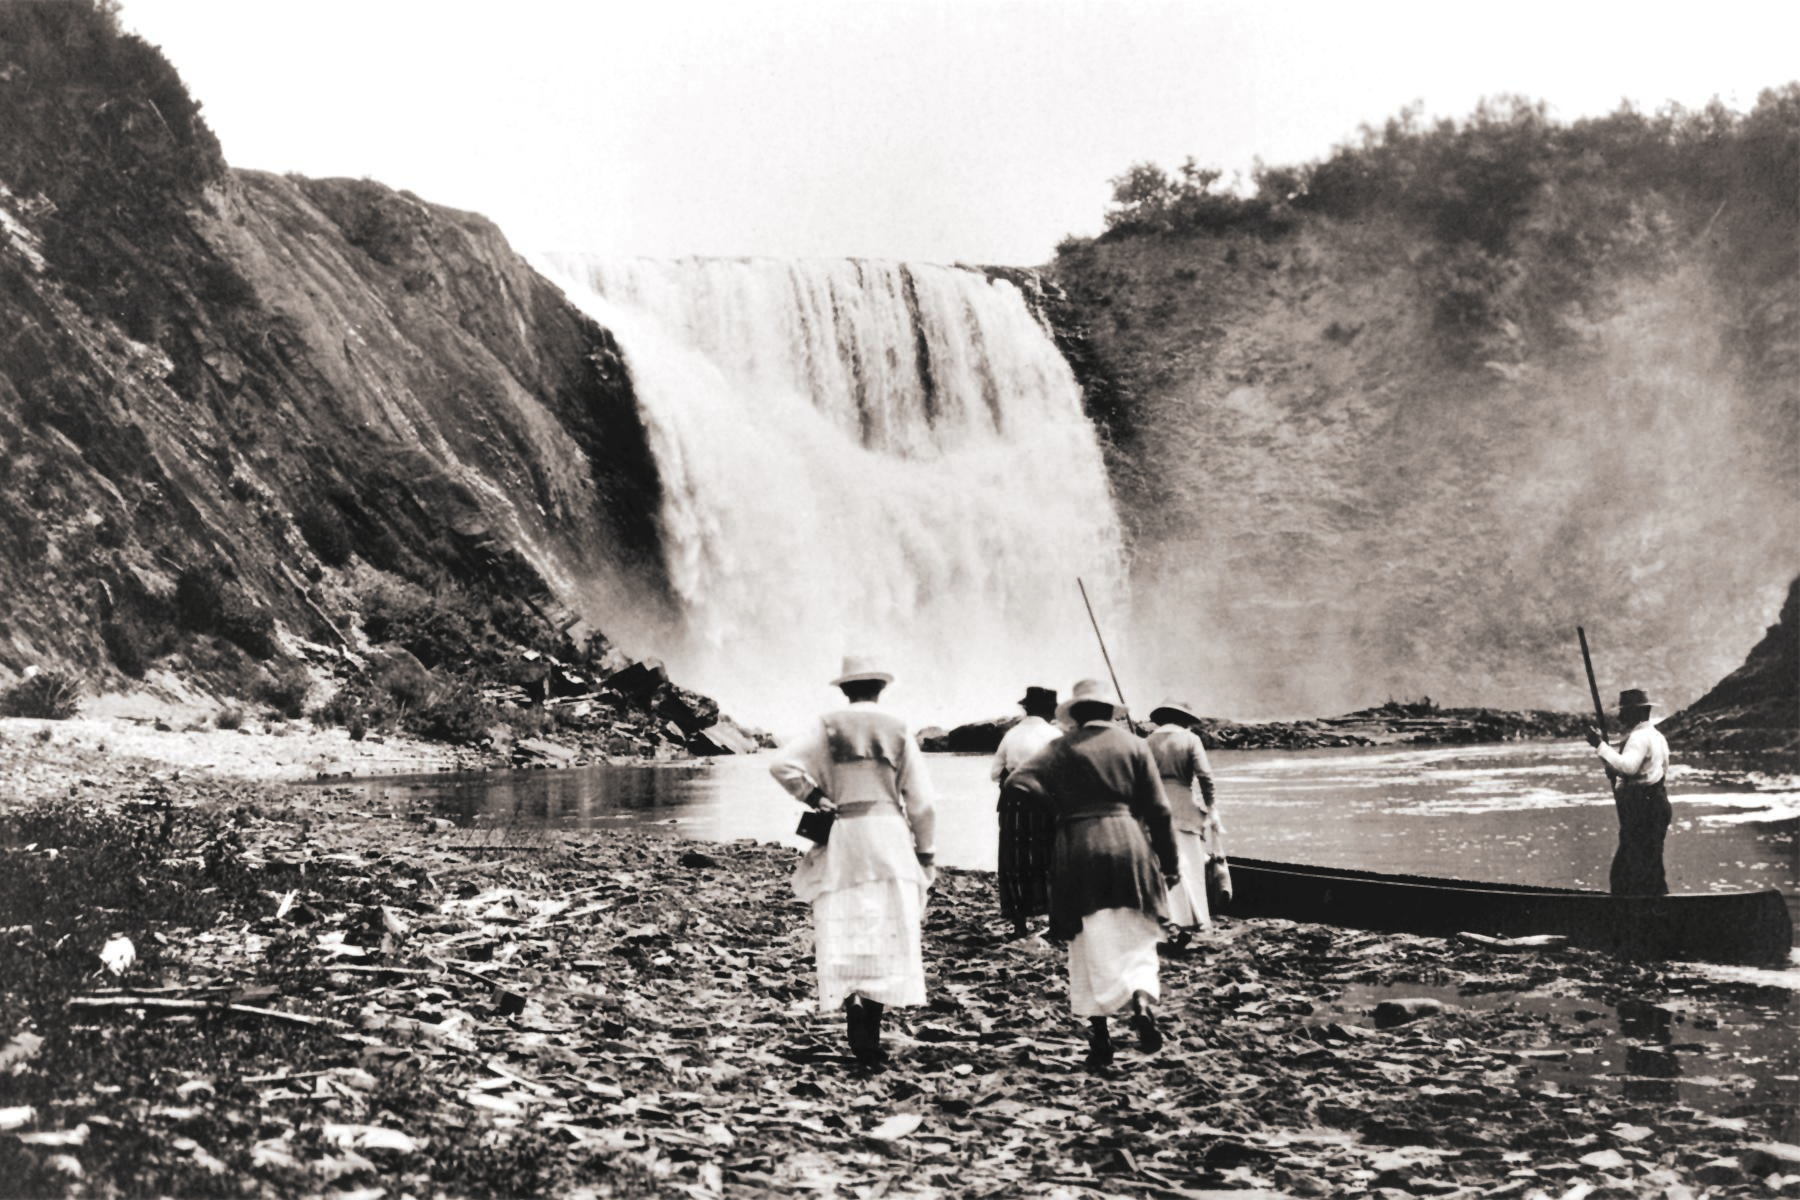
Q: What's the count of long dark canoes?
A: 1